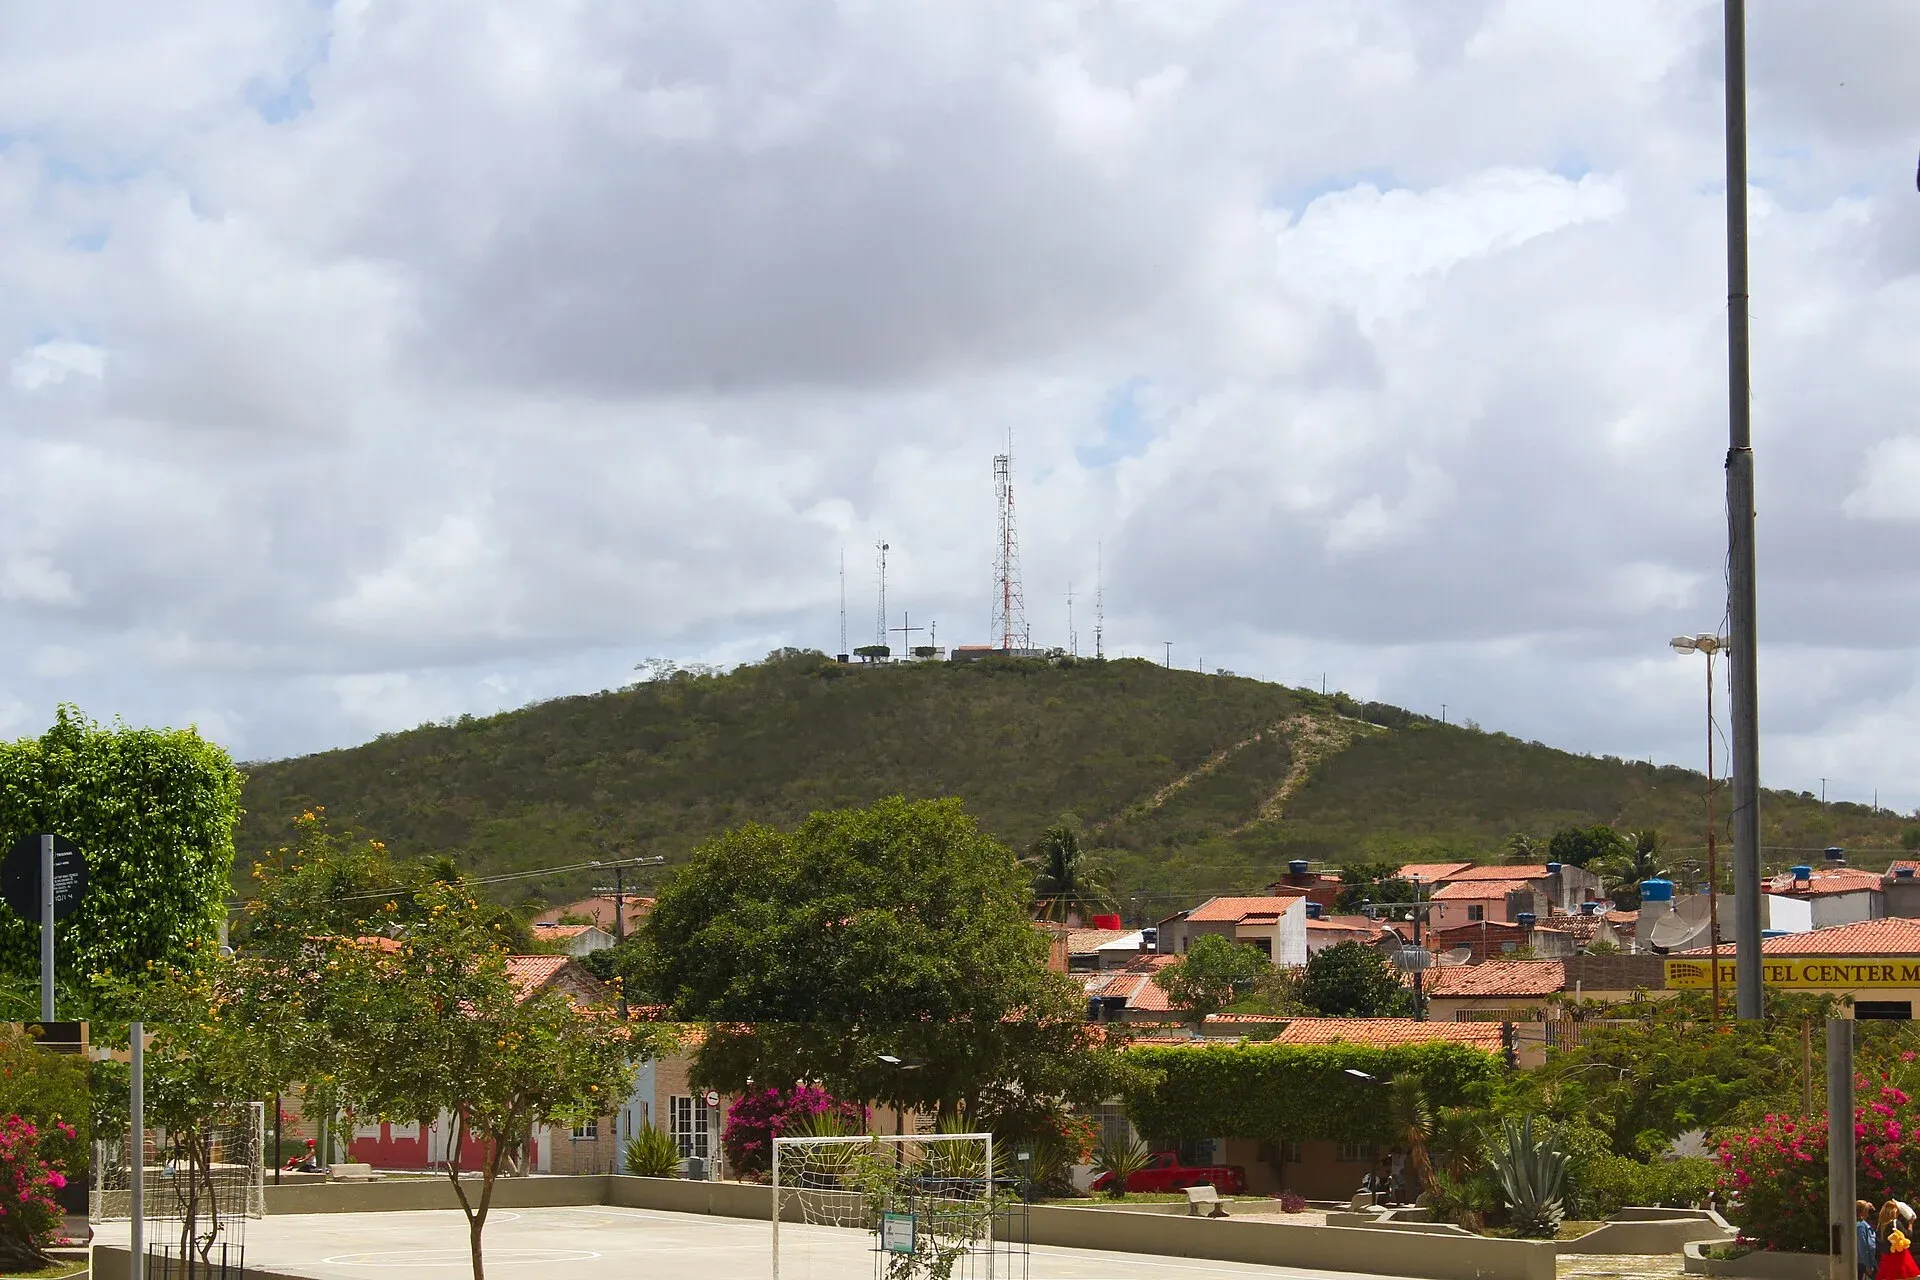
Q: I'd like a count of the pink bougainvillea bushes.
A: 3